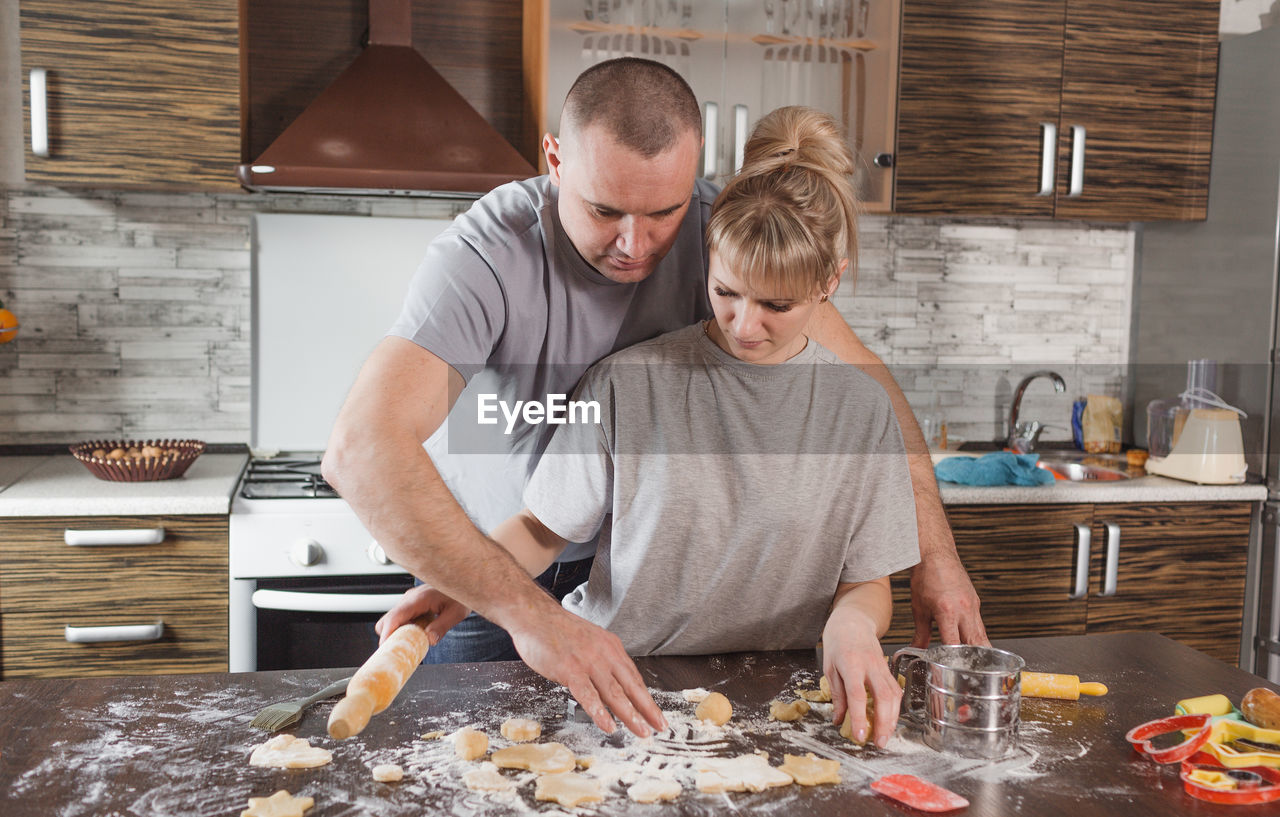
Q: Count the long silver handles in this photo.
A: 9